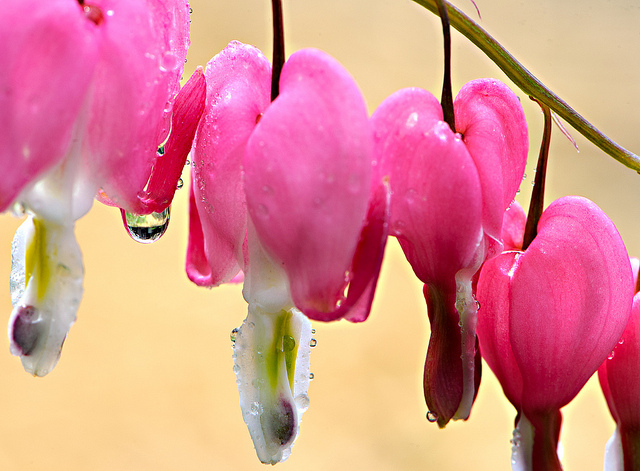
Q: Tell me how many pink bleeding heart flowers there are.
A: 5